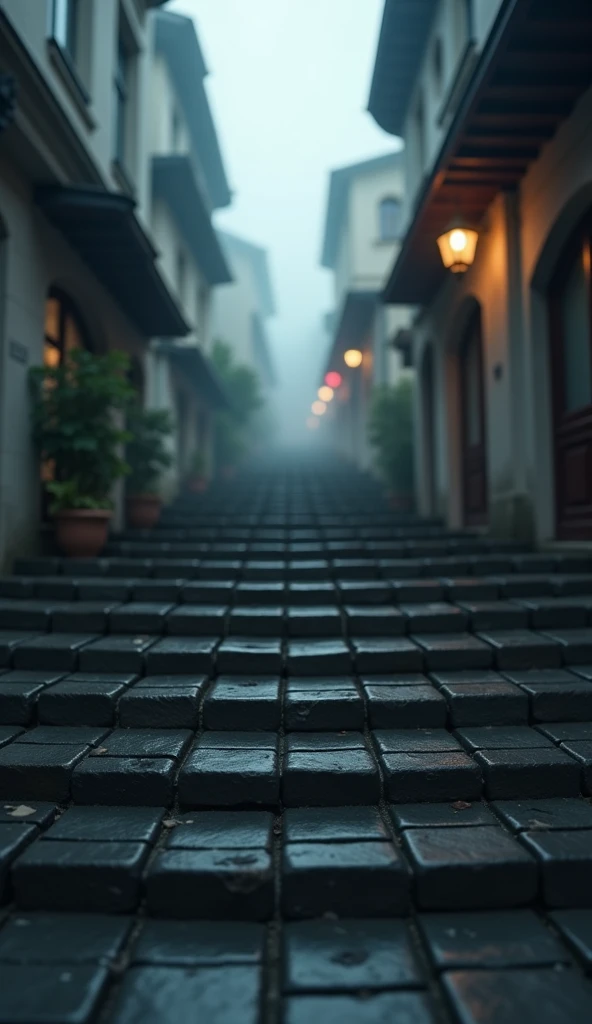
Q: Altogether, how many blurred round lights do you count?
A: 5